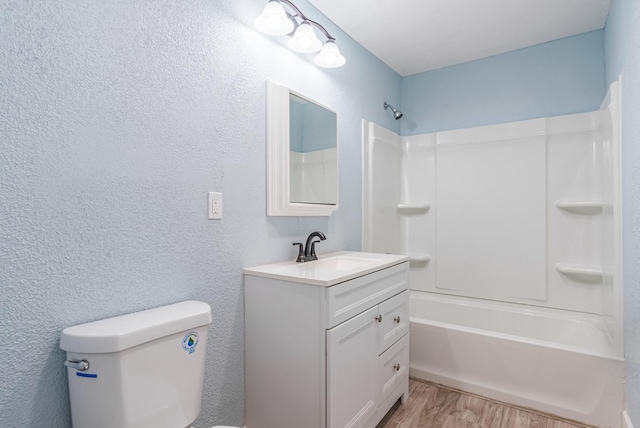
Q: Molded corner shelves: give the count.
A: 4